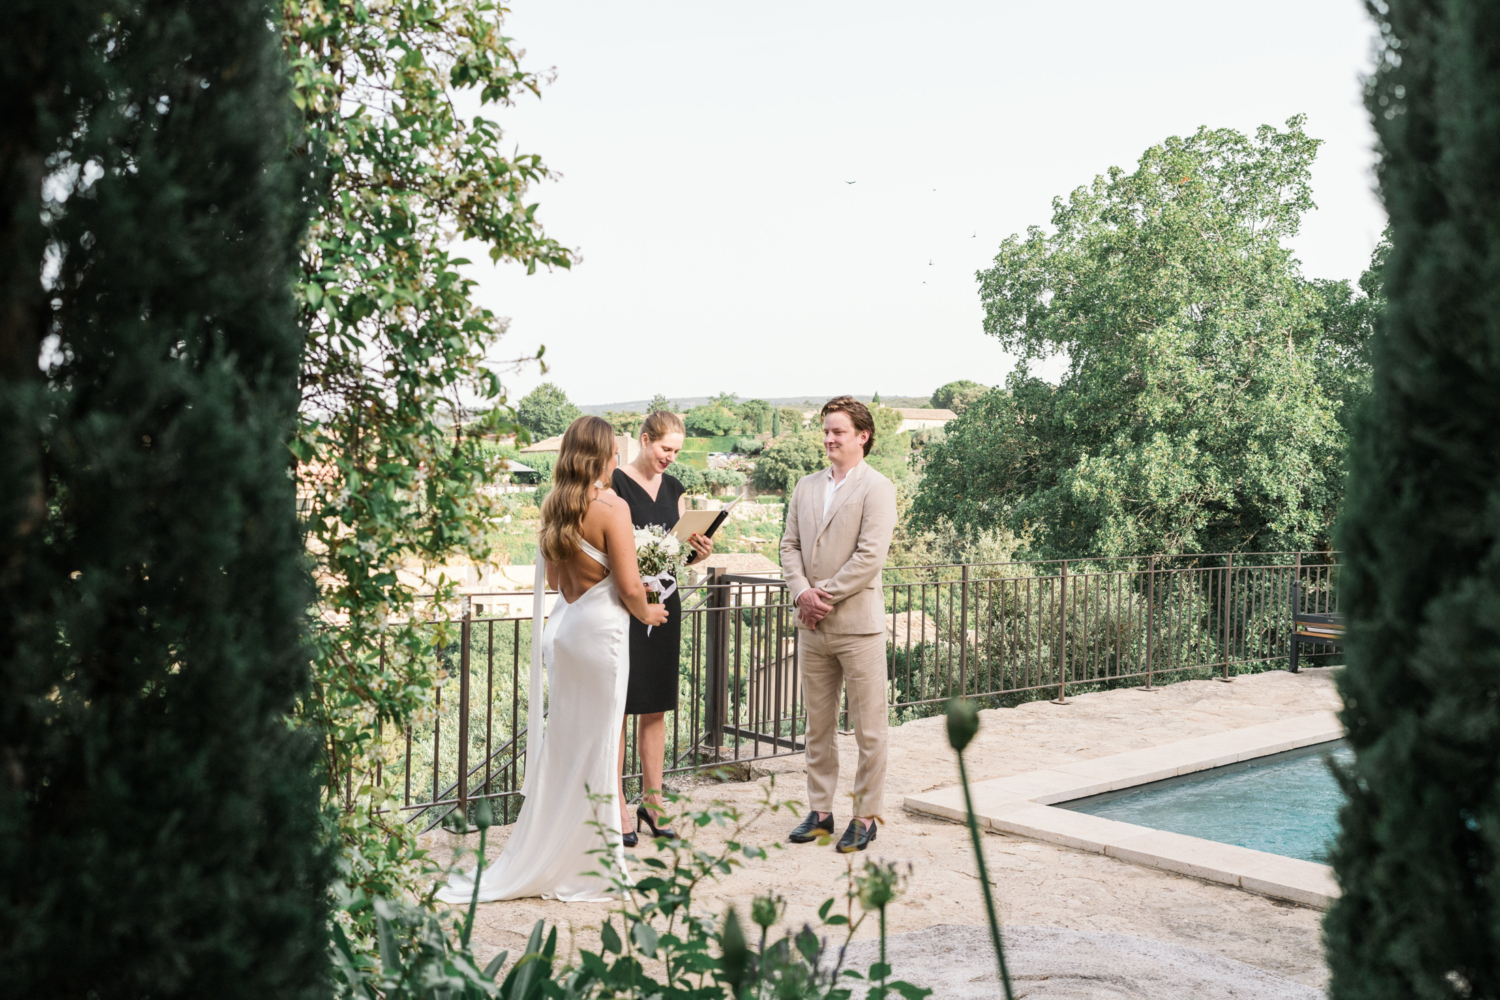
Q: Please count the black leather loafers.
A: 2